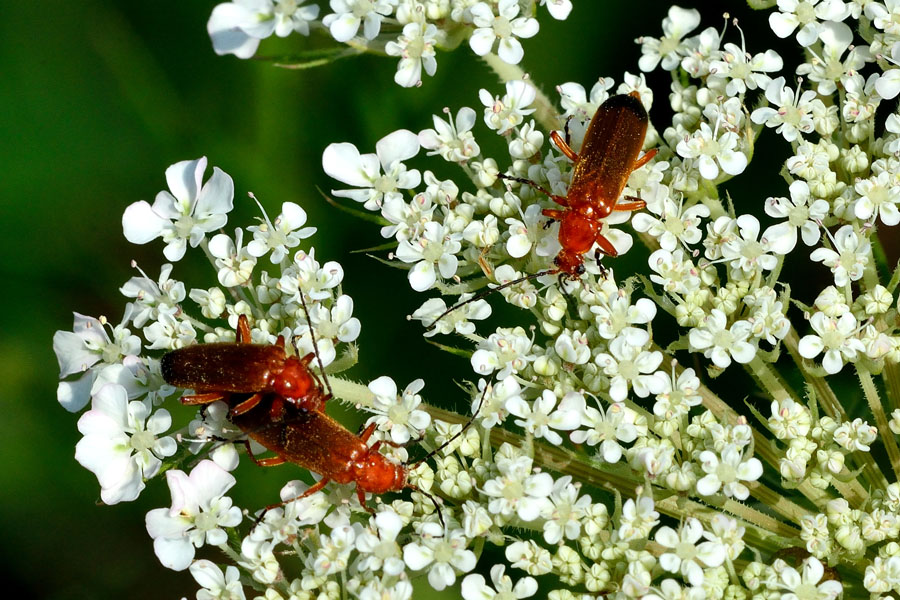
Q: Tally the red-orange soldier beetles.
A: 3